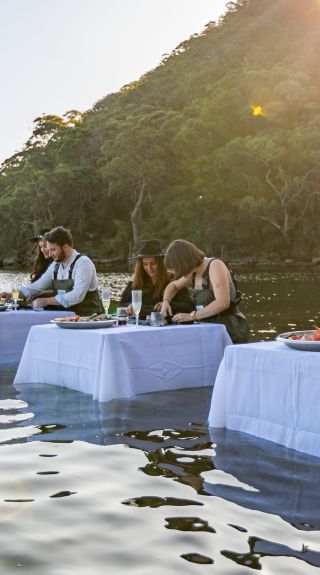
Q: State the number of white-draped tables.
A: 3